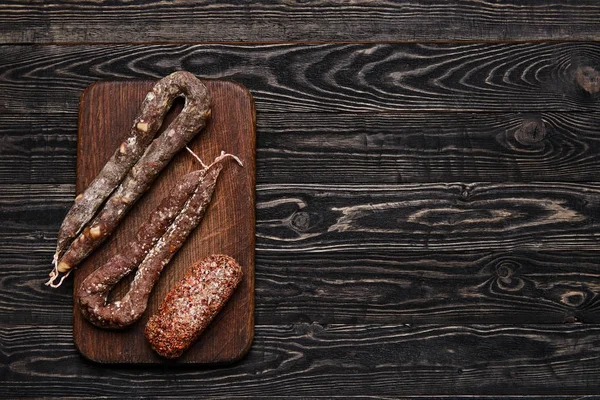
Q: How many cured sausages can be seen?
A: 3